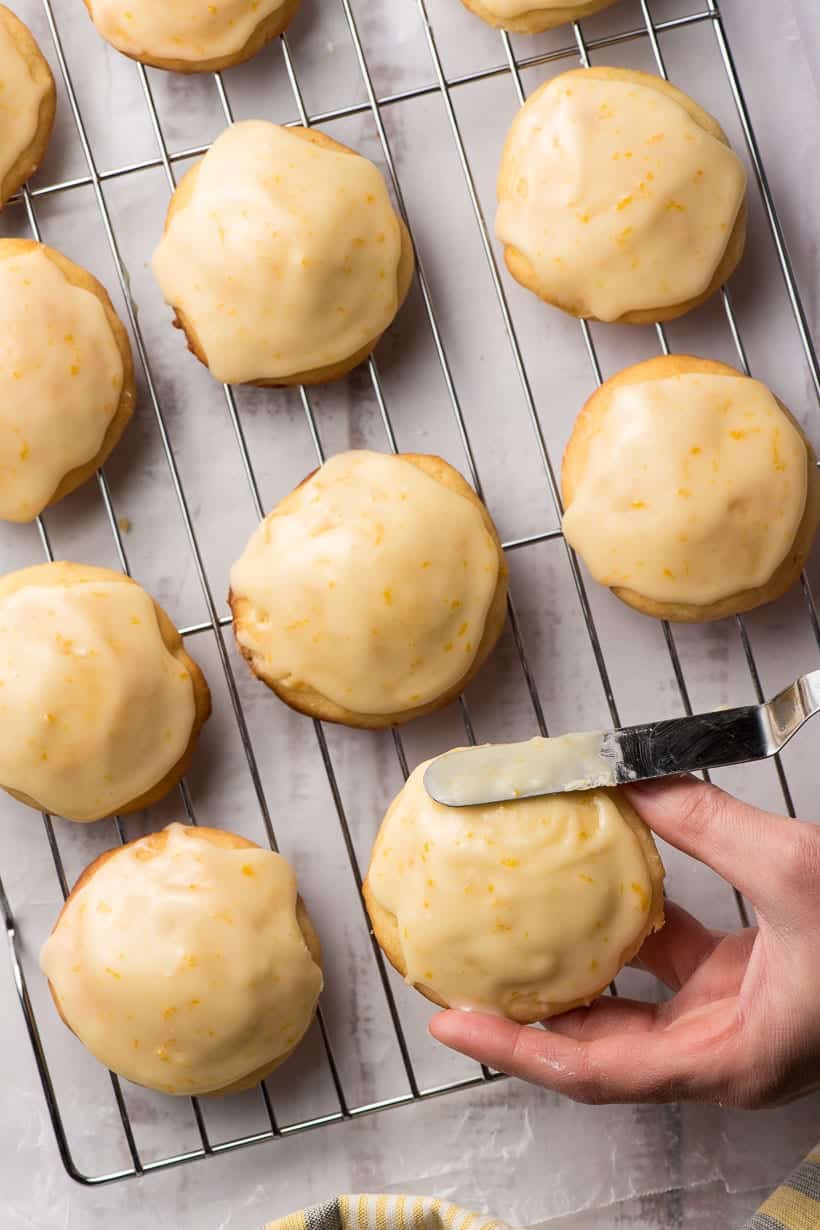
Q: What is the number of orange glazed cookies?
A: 11